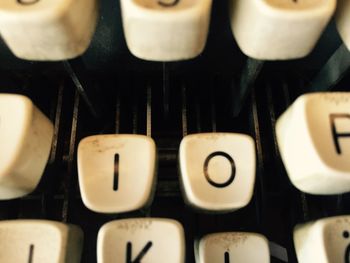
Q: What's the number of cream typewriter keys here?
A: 12